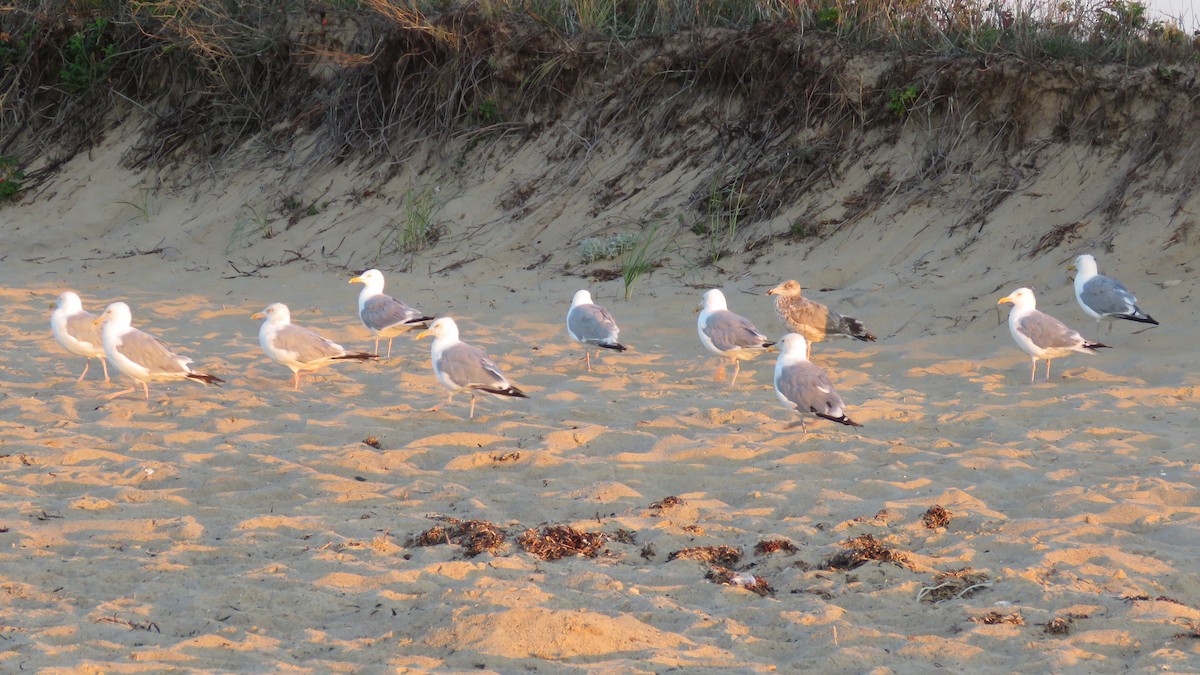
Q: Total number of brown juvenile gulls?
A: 1